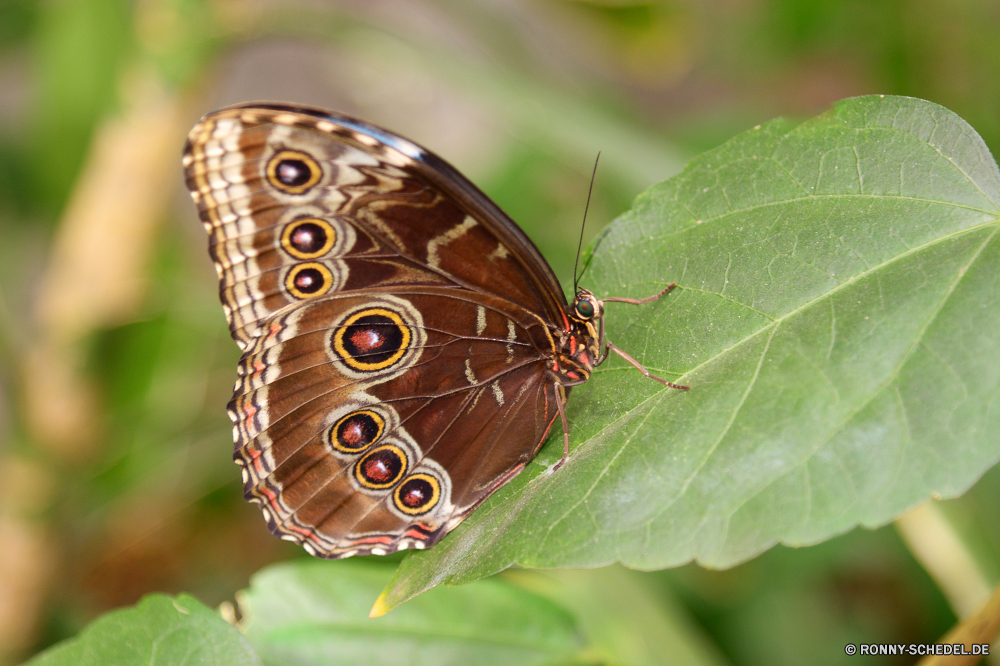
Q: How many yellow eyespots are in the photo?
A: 7